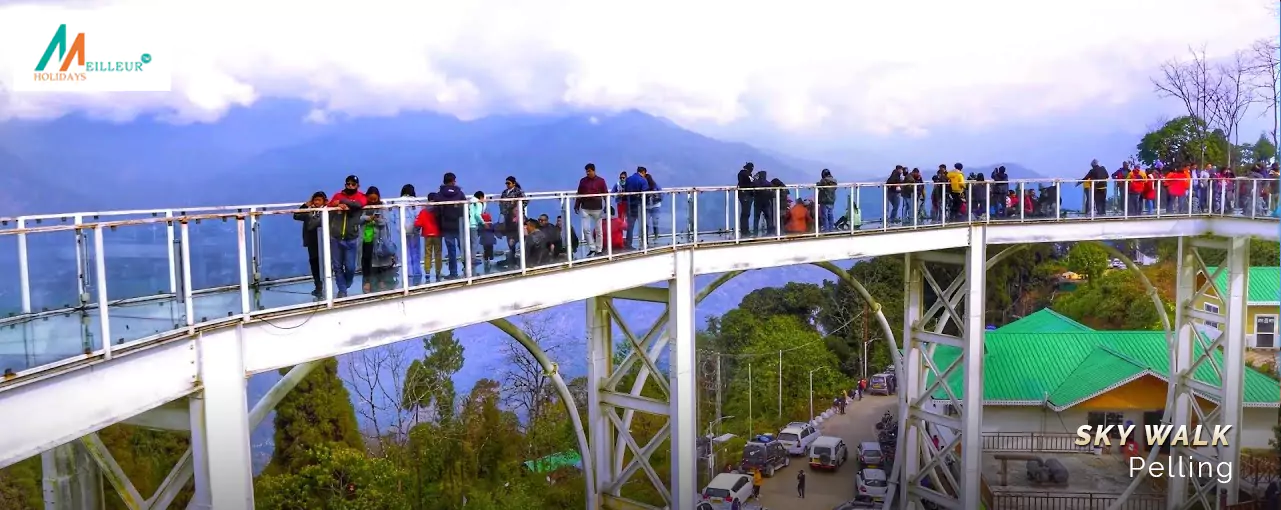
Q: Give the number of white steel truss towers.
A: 4